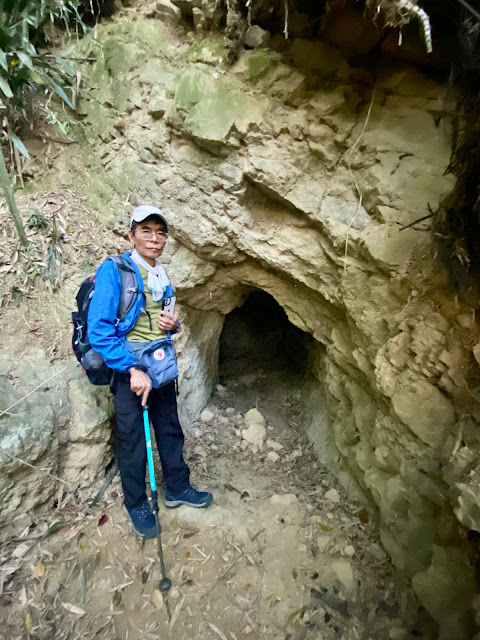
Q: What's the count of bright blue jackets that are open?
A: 1